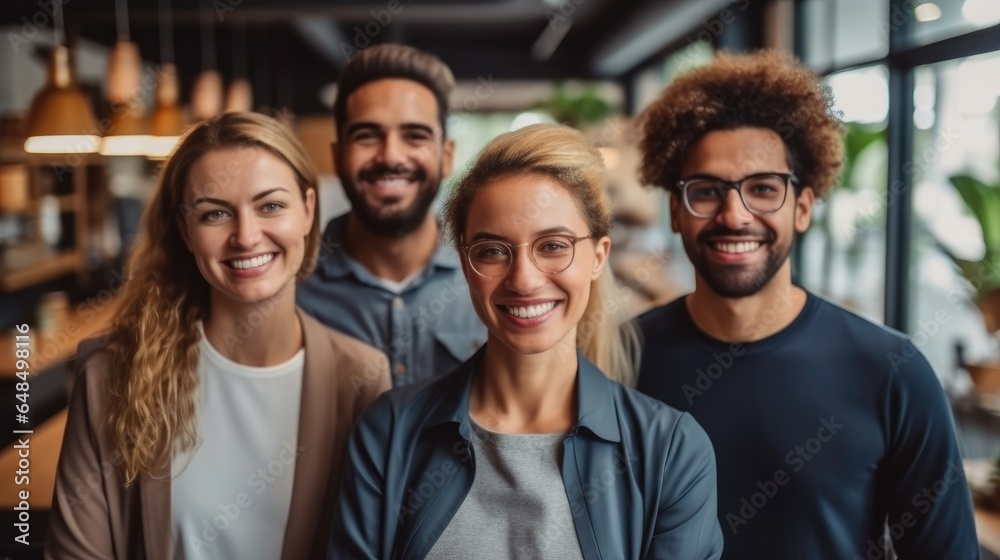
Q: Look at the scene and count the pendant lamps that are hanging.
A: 5